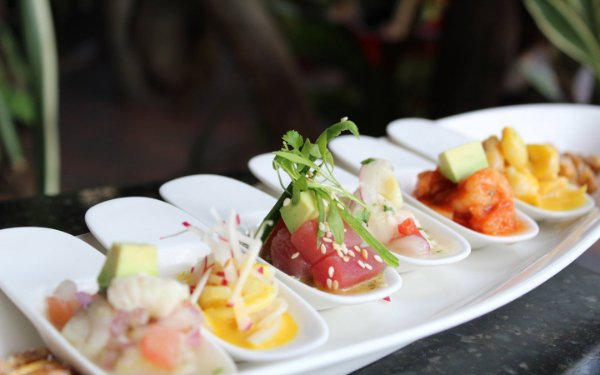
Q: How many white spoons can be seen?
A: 6